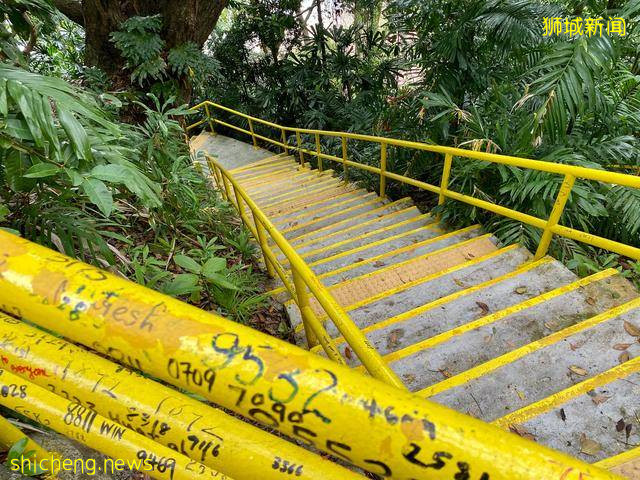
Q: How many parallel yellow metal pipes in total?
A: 4